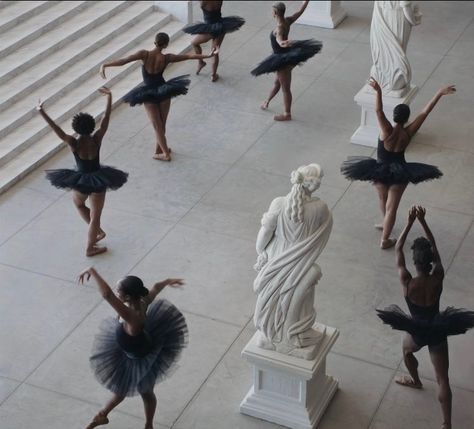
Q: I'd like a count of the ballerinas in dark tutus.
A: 7